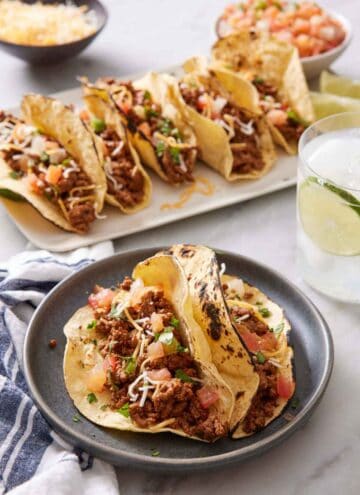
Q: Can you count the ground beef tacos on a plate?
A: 2